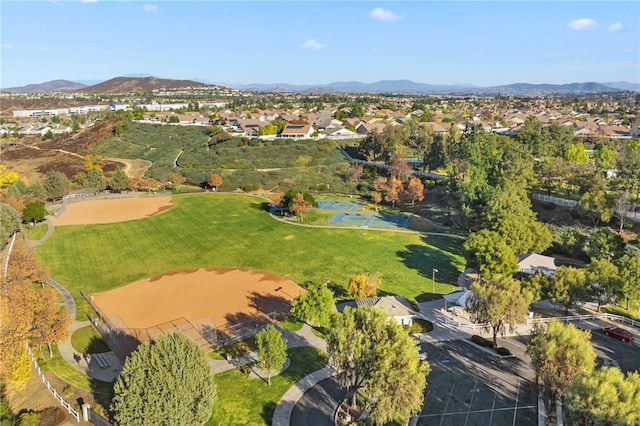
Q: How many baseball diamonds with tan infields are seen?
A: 2